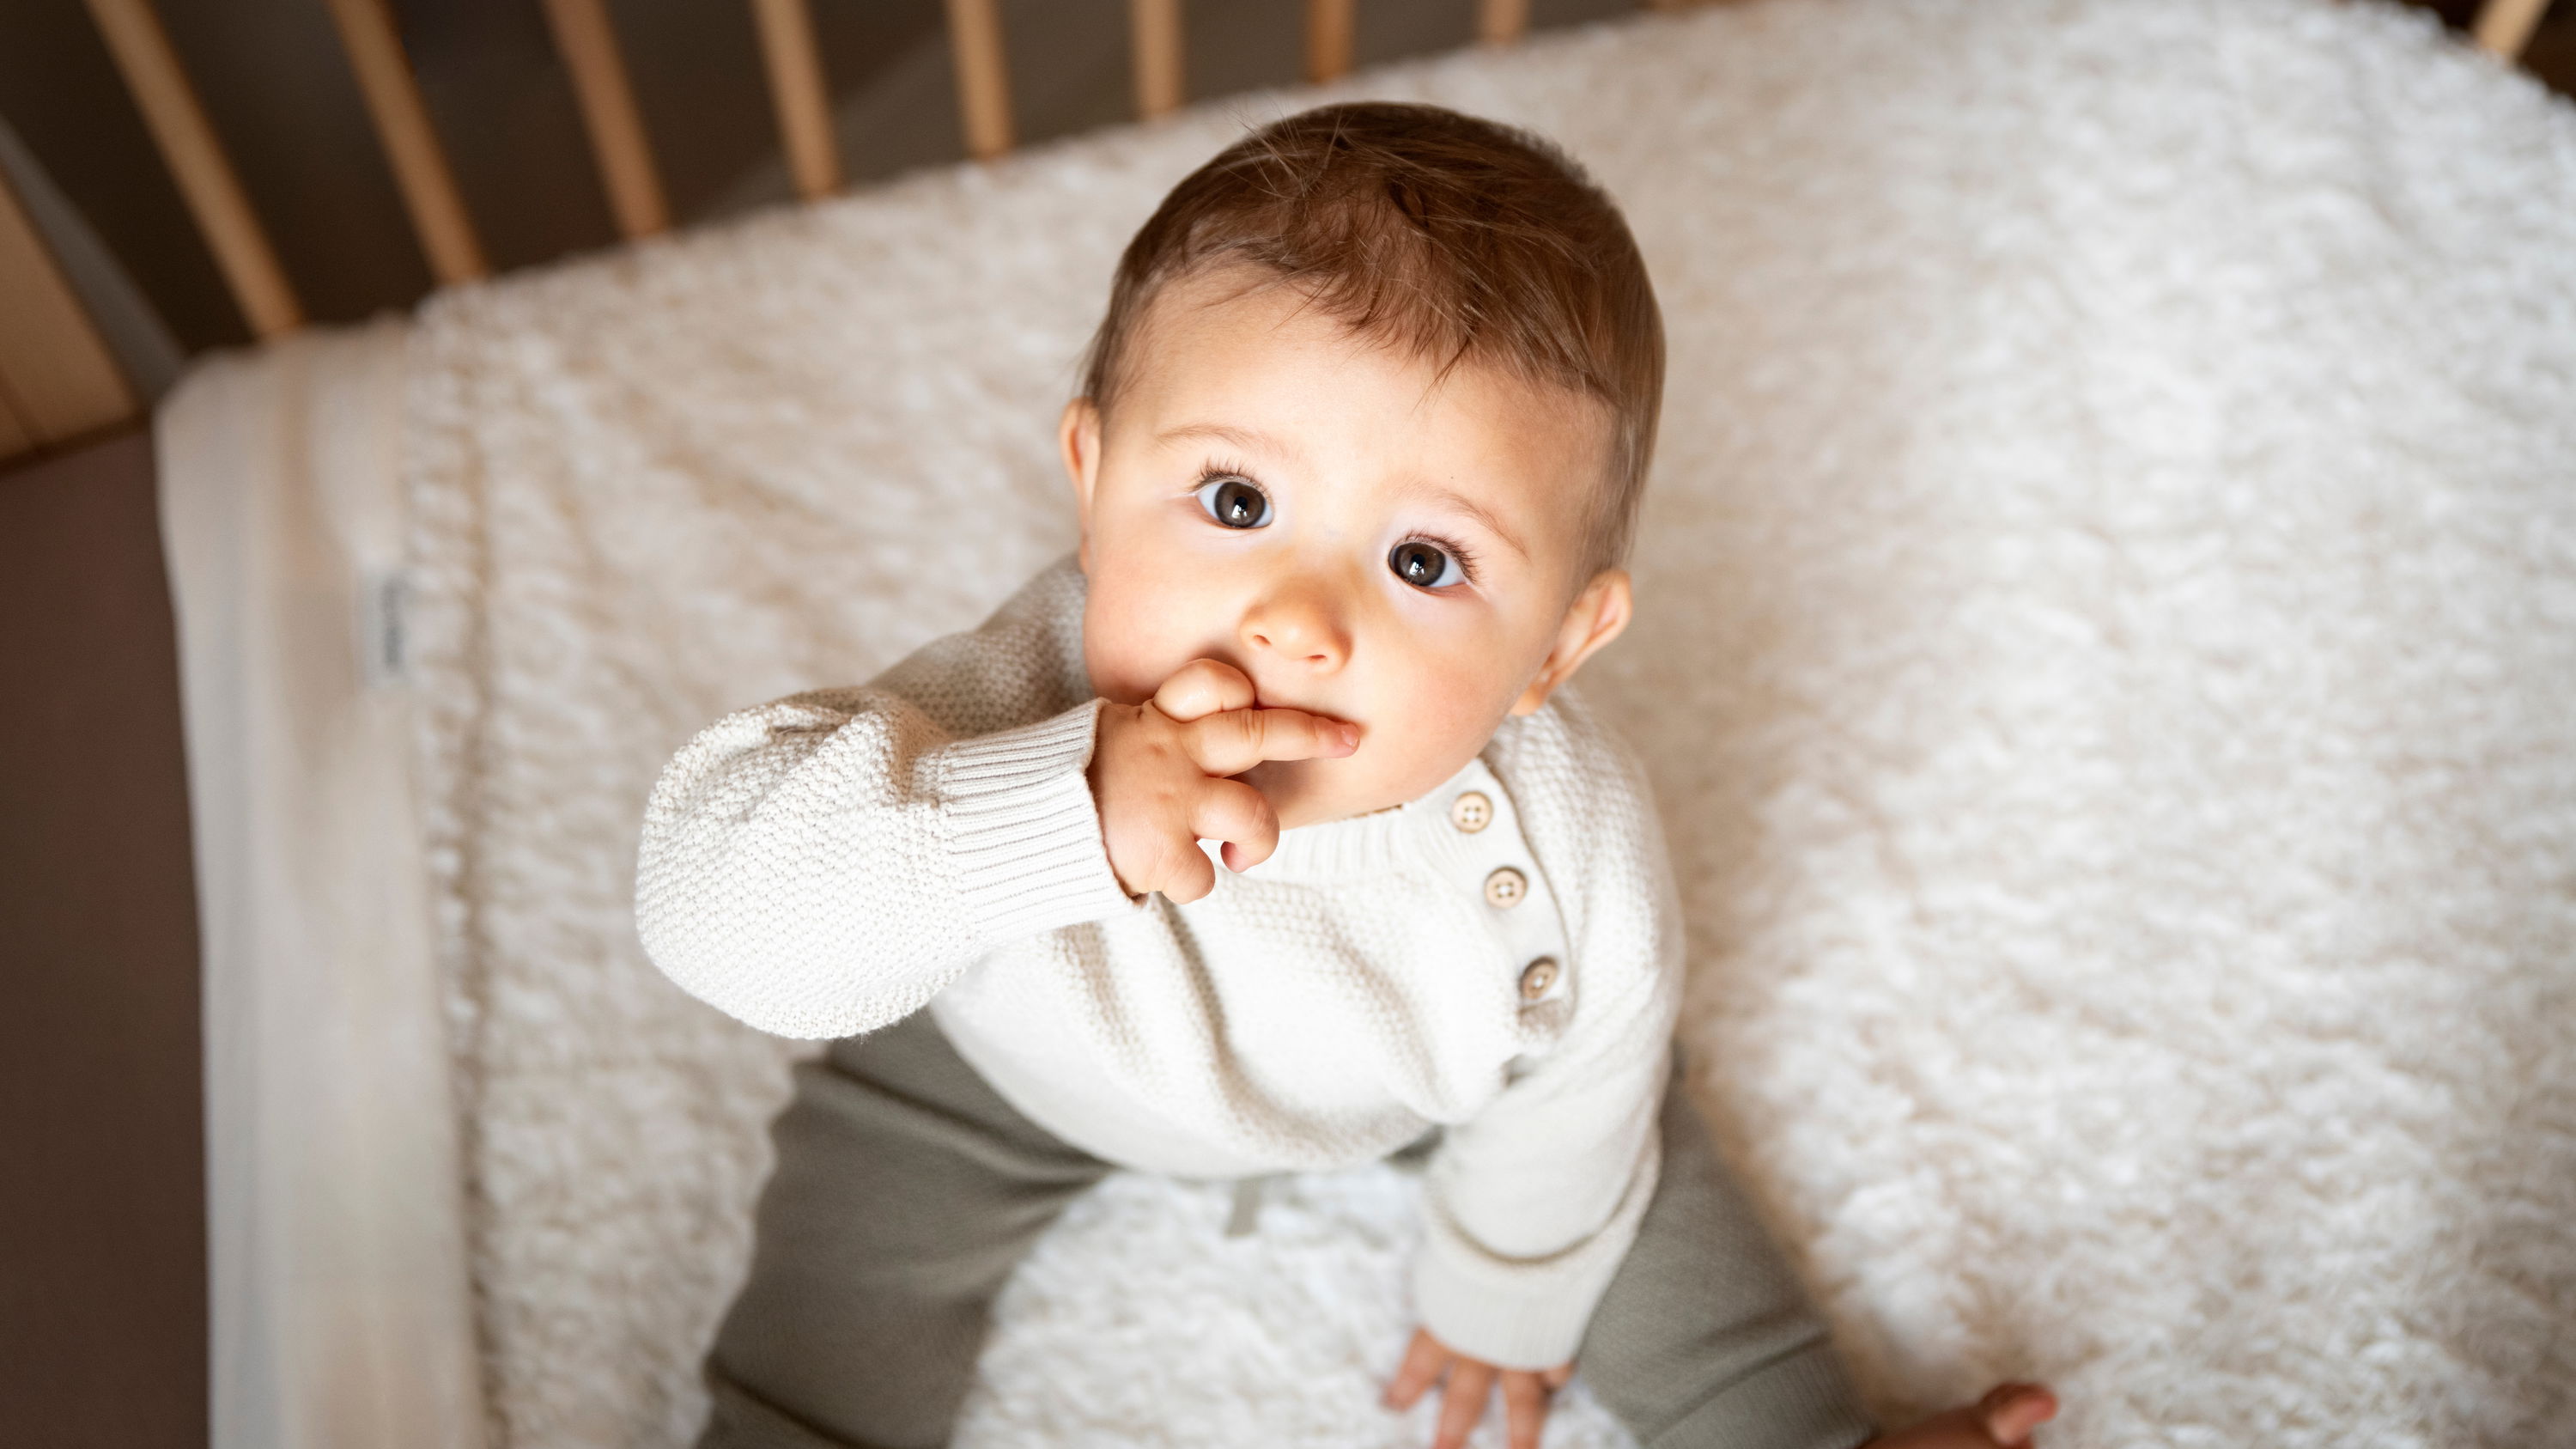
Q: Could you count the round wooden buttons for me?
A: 3